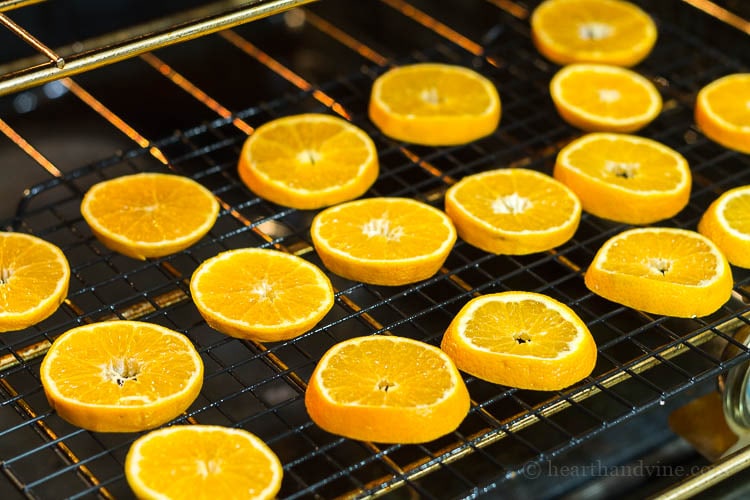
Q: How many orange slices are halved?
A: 0